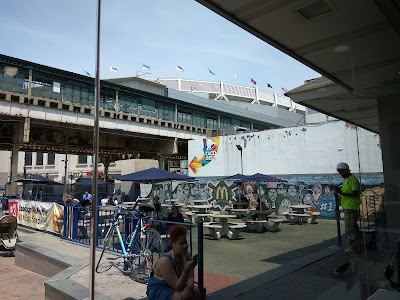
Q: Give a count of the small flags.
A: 9